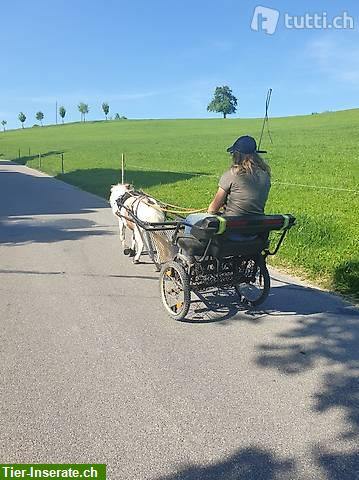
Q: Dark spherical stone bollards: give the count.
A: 0